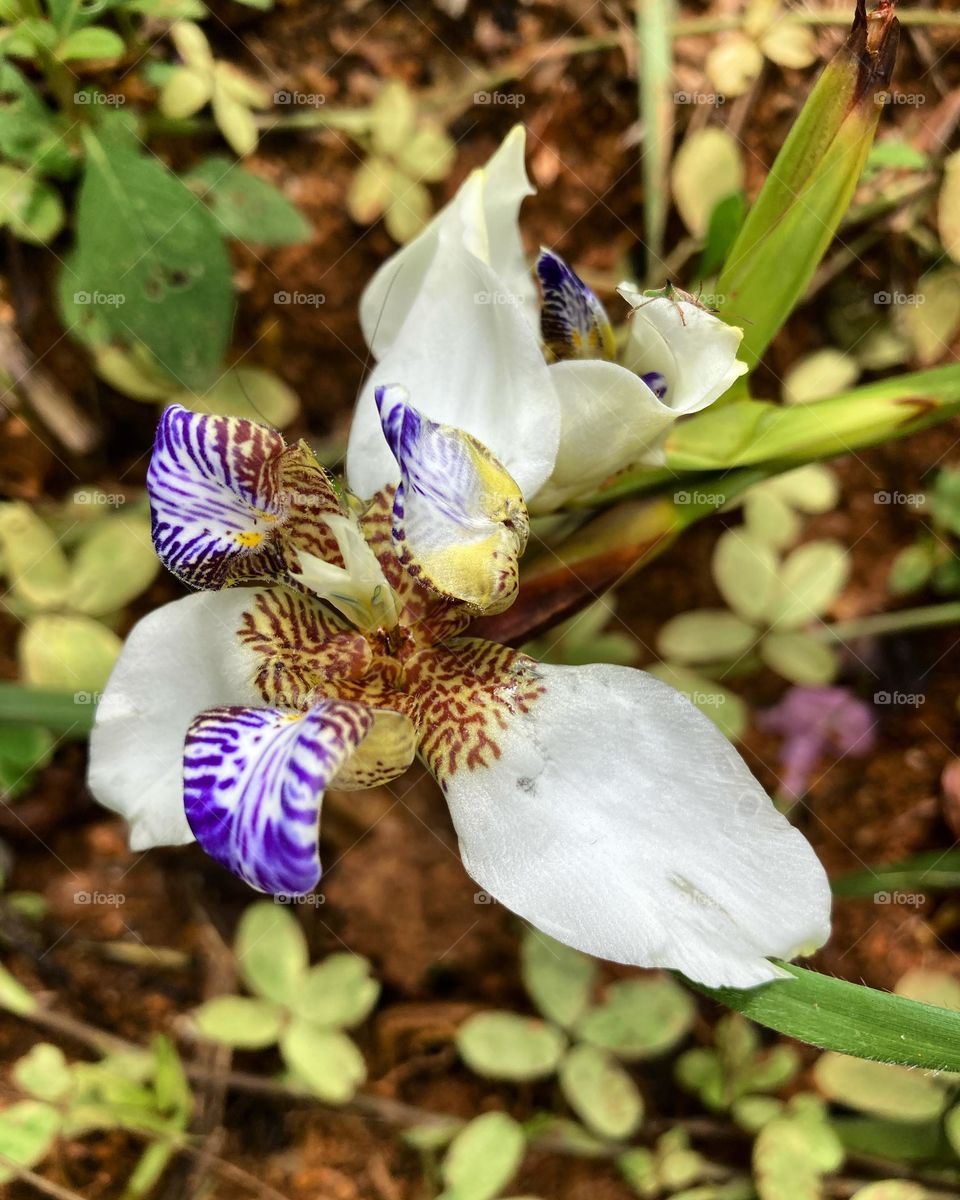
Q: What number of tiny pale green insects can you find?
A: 1